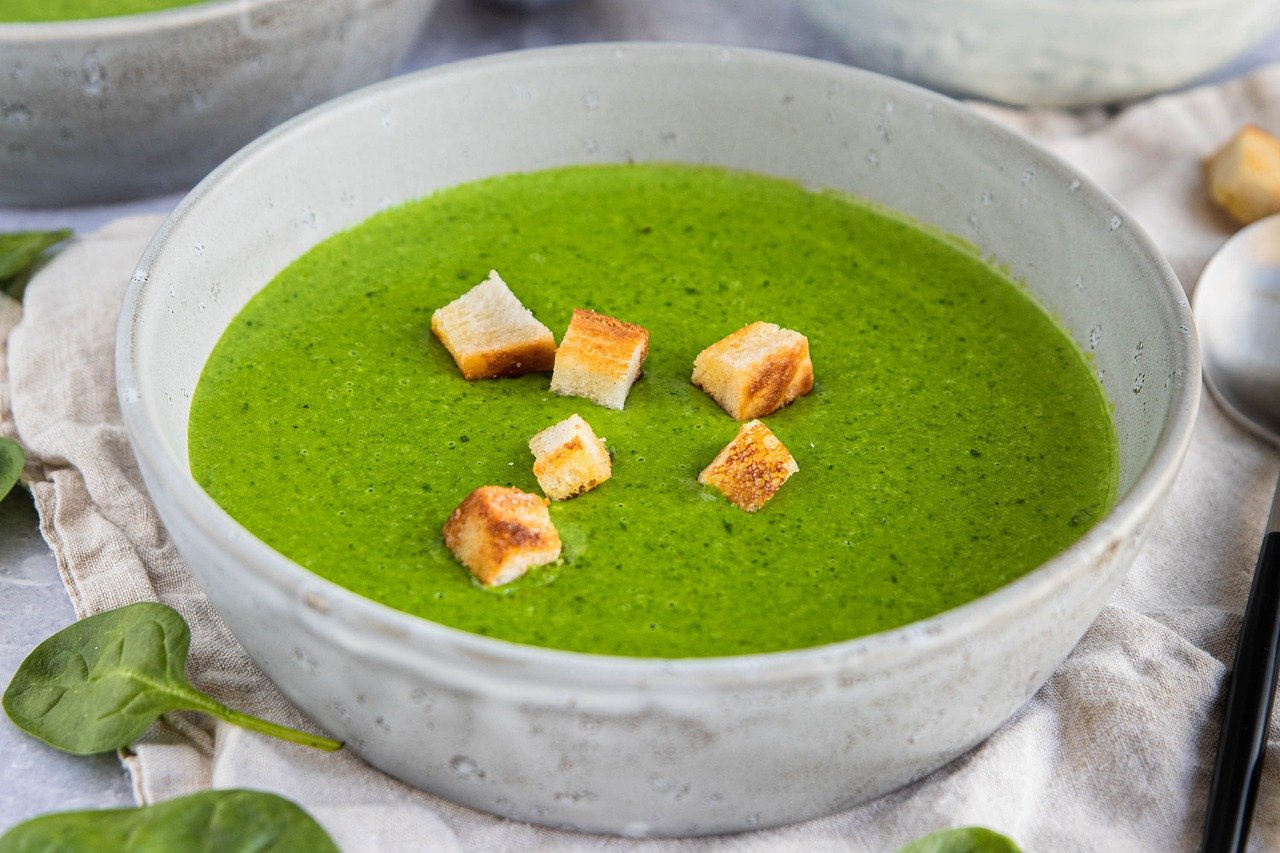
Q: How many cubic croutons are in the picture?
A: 7